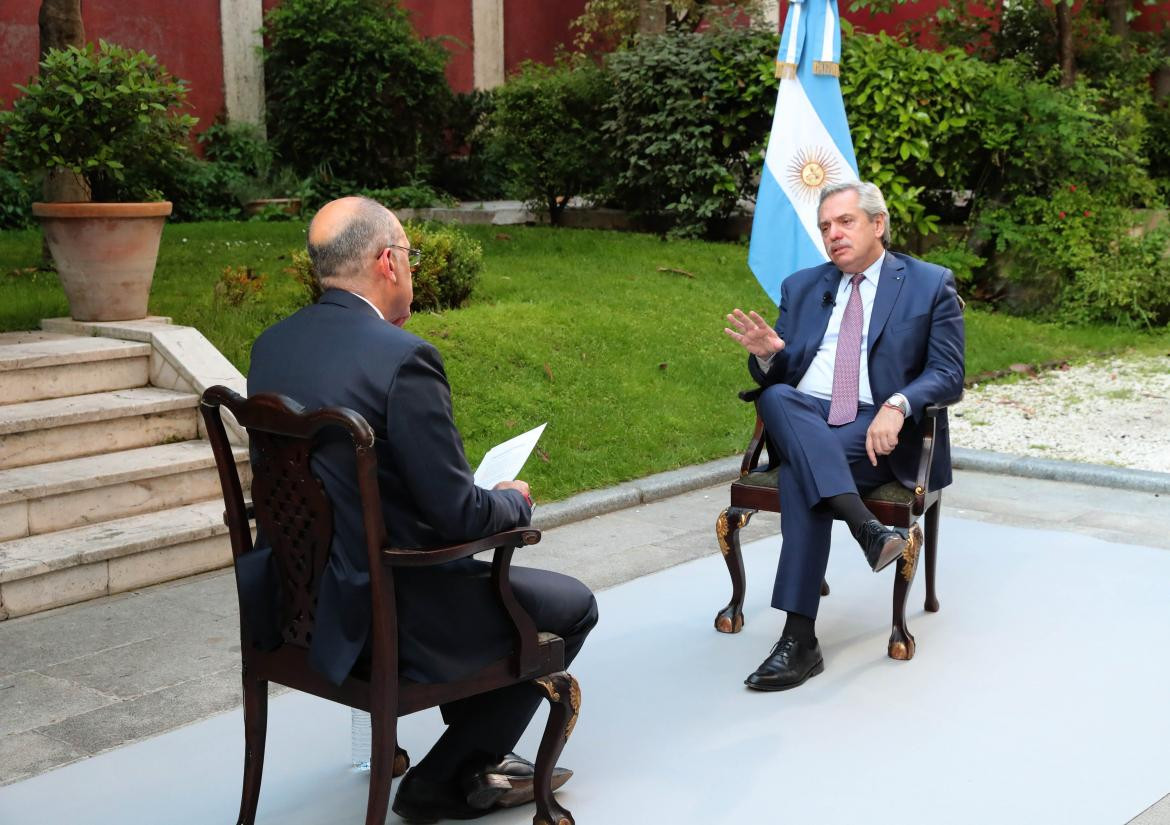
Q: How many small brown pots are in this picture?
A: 1